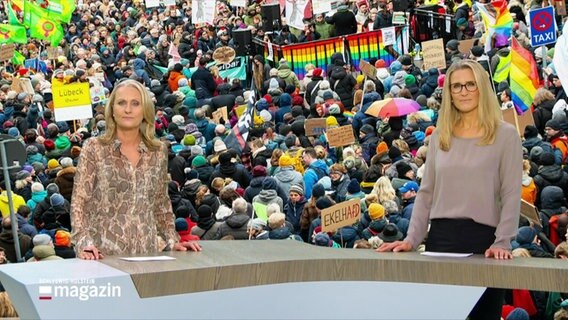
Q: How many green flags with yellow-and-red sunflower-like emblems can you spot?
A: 2